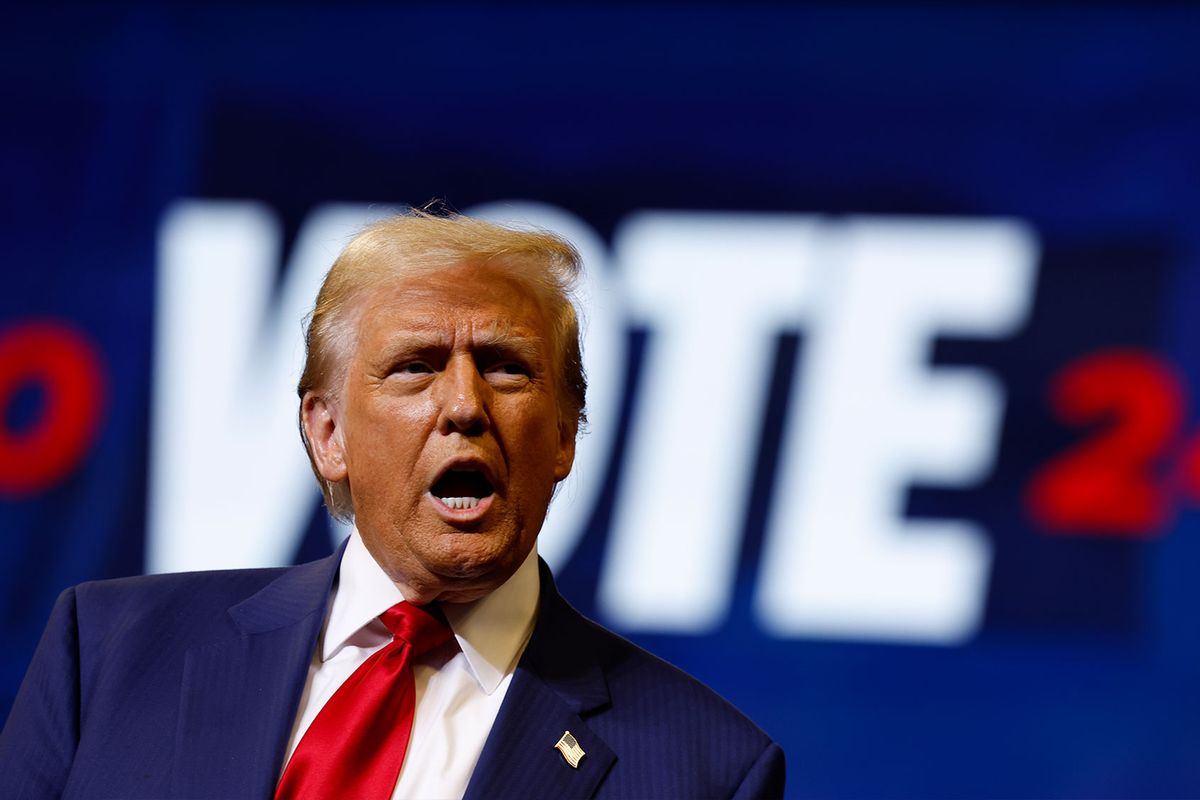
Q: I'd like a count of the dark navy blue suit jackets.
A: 1